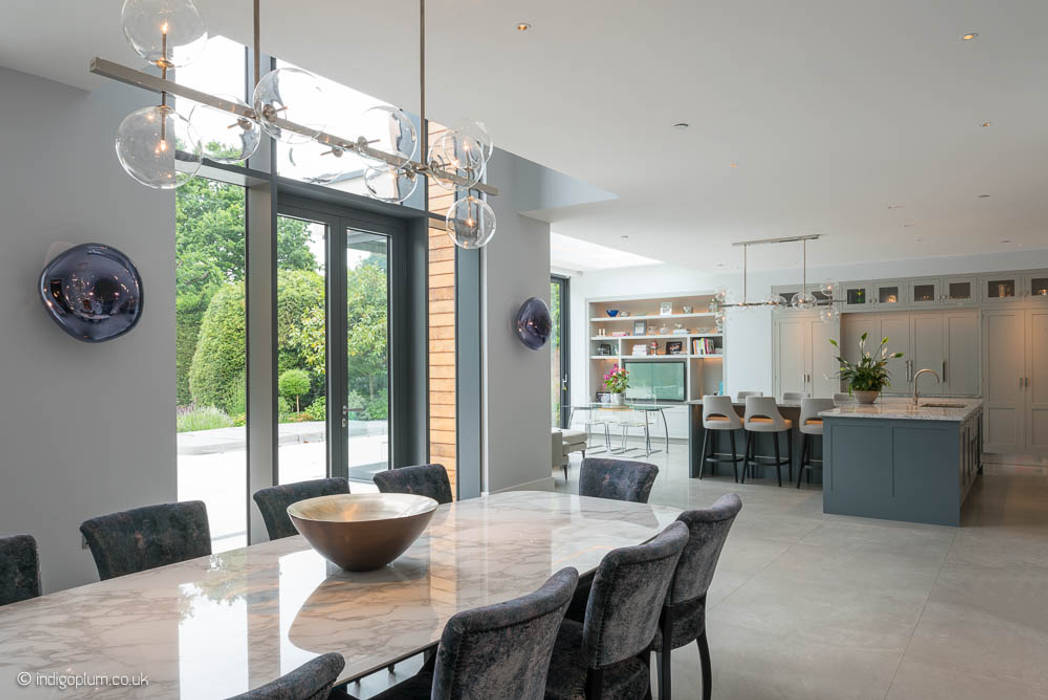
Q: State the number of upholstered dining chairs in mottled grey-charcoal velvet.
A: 9